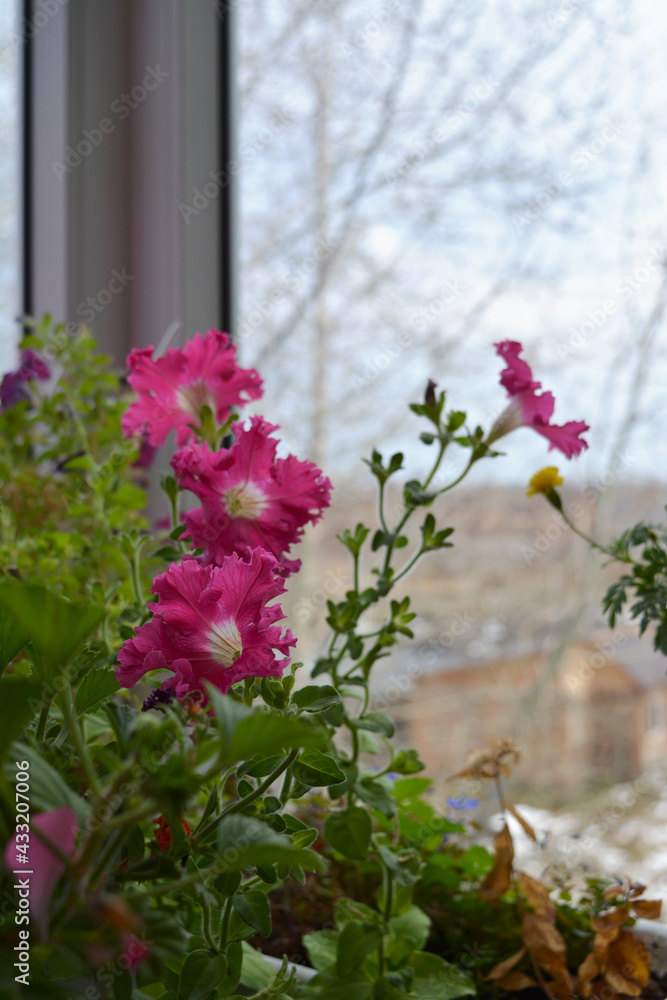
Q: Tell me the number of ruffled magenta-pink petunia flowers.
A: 4